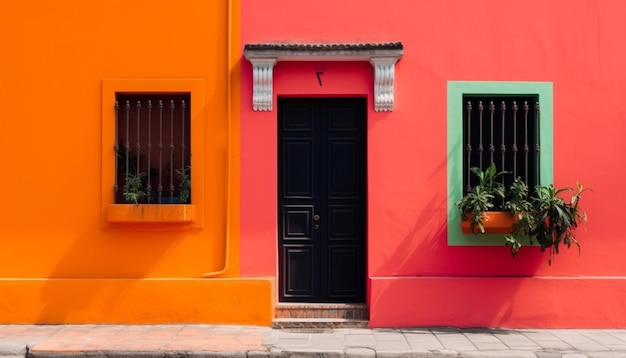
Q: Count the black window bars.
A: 14